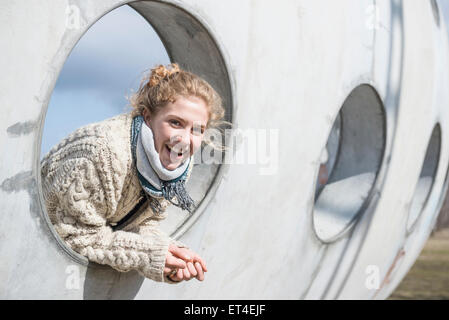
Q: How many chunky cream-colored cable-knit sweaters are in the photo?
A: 1